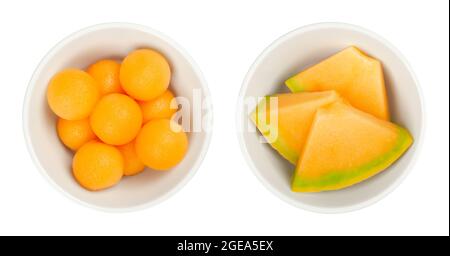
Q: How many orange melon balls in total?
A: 9